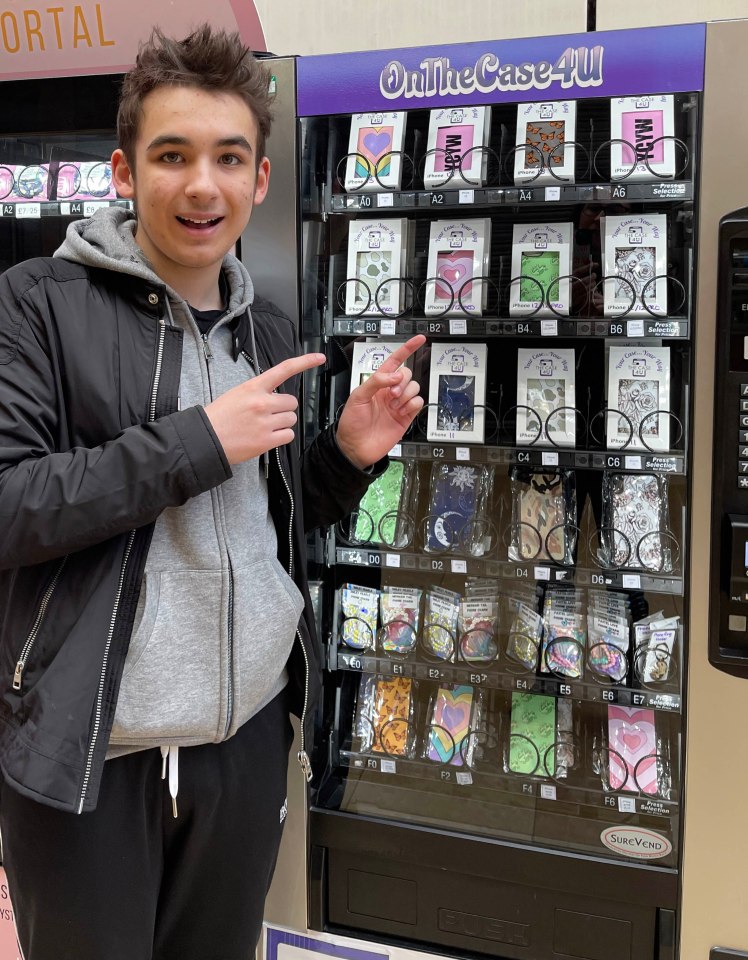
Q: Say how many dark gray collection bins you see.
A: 1